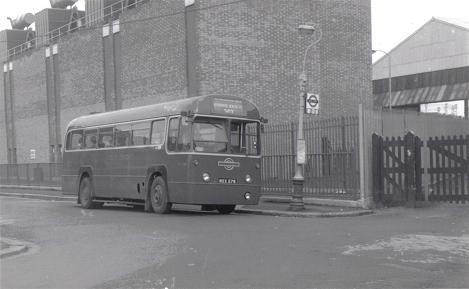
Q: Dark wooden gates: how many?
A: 2